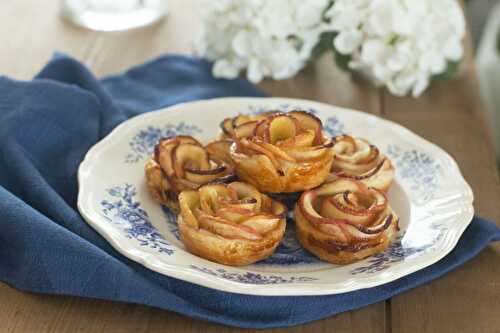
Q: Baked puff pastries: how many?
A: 6